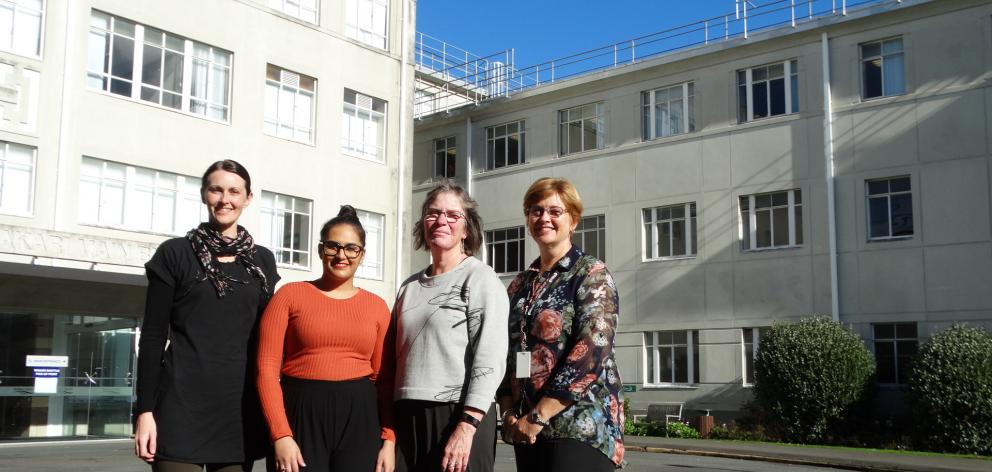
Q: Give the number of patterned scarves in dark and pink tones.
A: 1